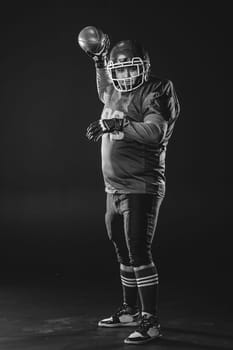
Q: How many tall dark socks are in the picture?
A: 2